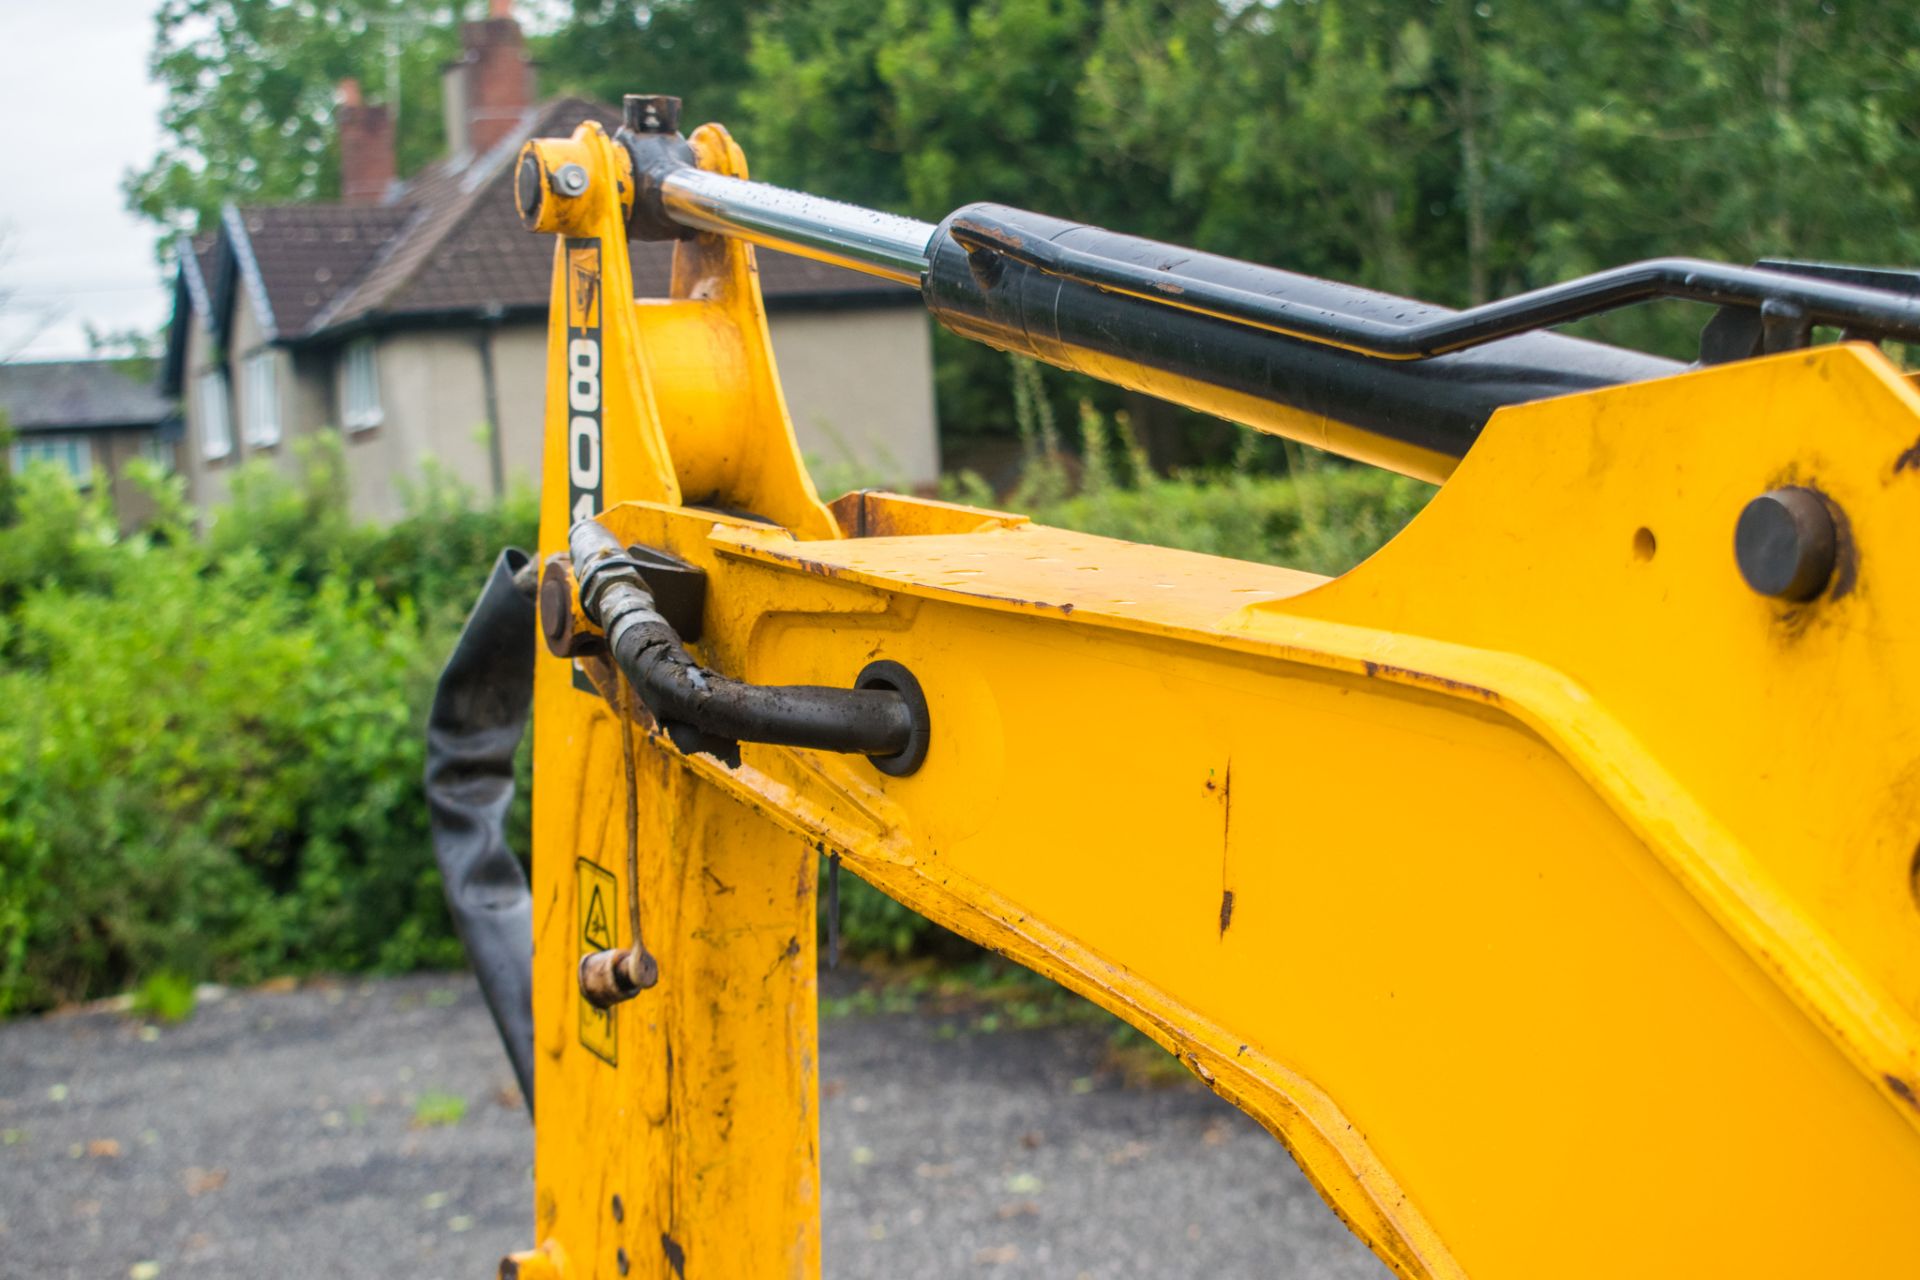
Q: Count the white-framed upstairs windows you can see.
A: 3